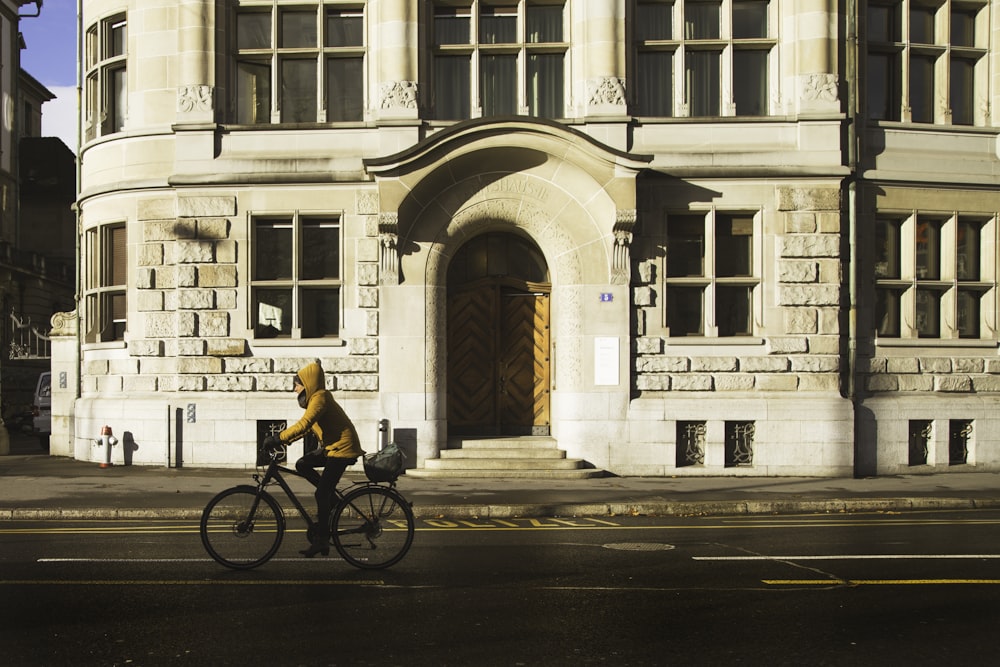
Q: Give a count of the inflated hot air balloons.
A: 0